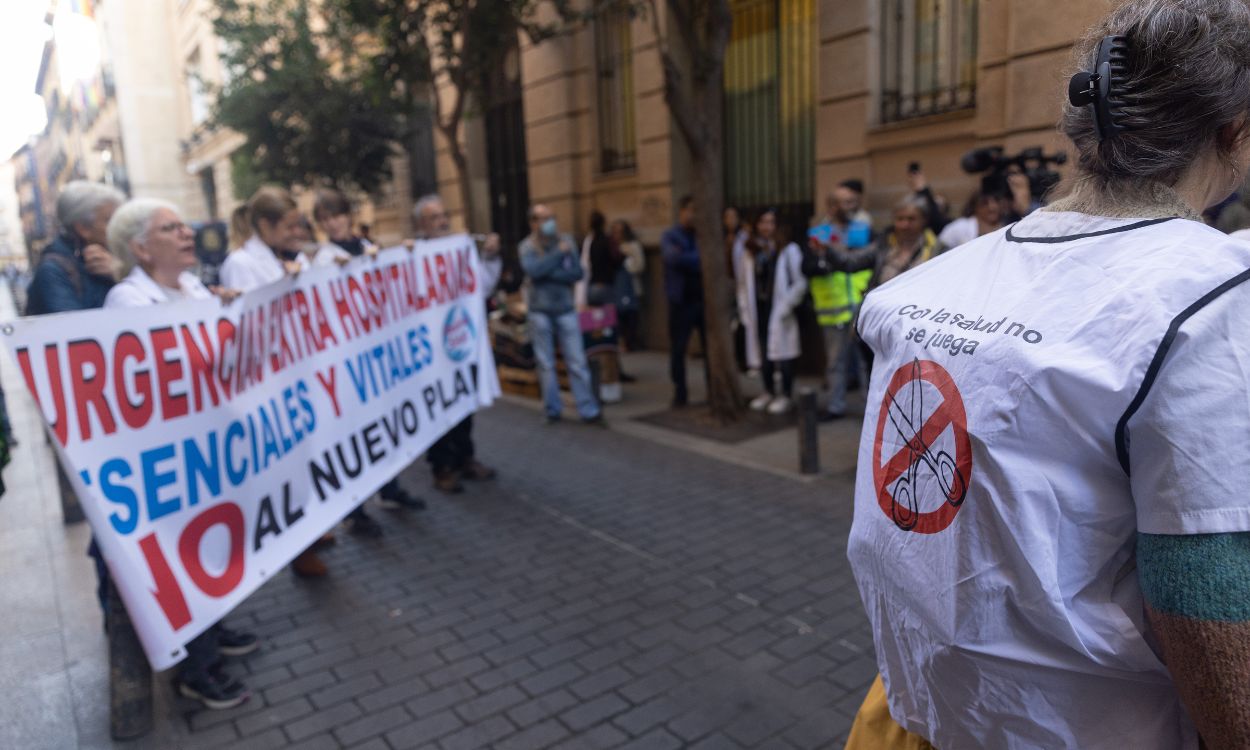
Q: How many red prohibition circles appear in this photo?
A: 1